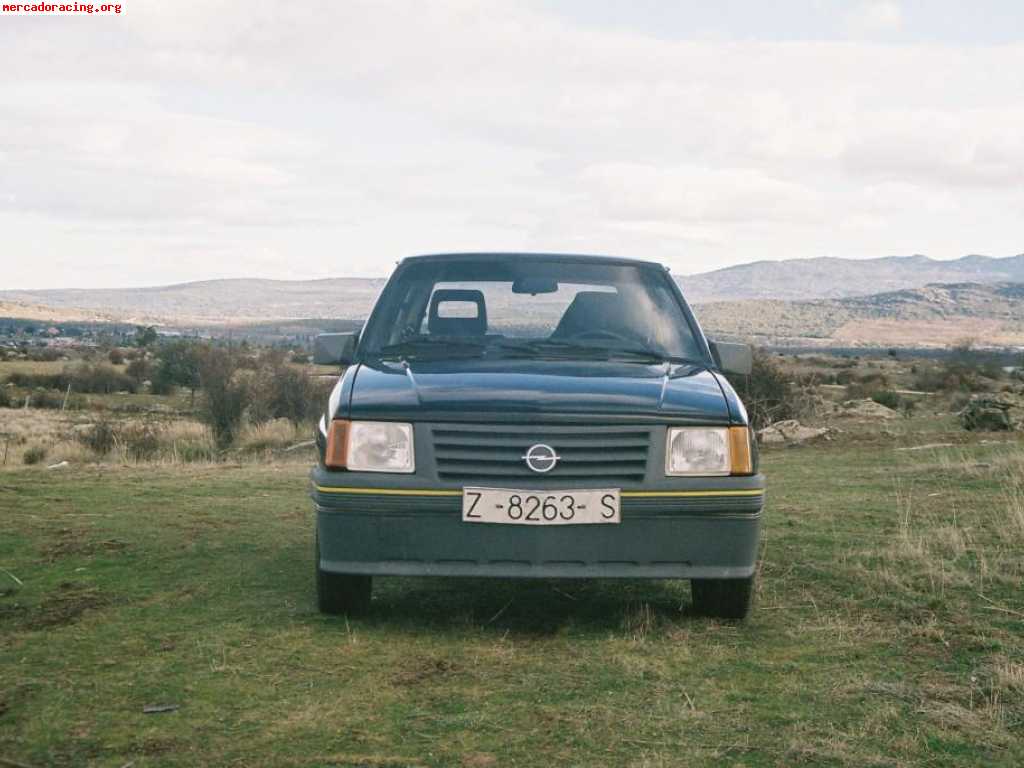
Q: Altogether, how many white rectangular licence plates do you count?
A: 1